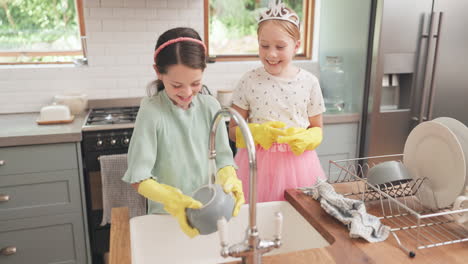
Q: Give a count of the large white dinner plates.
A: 2